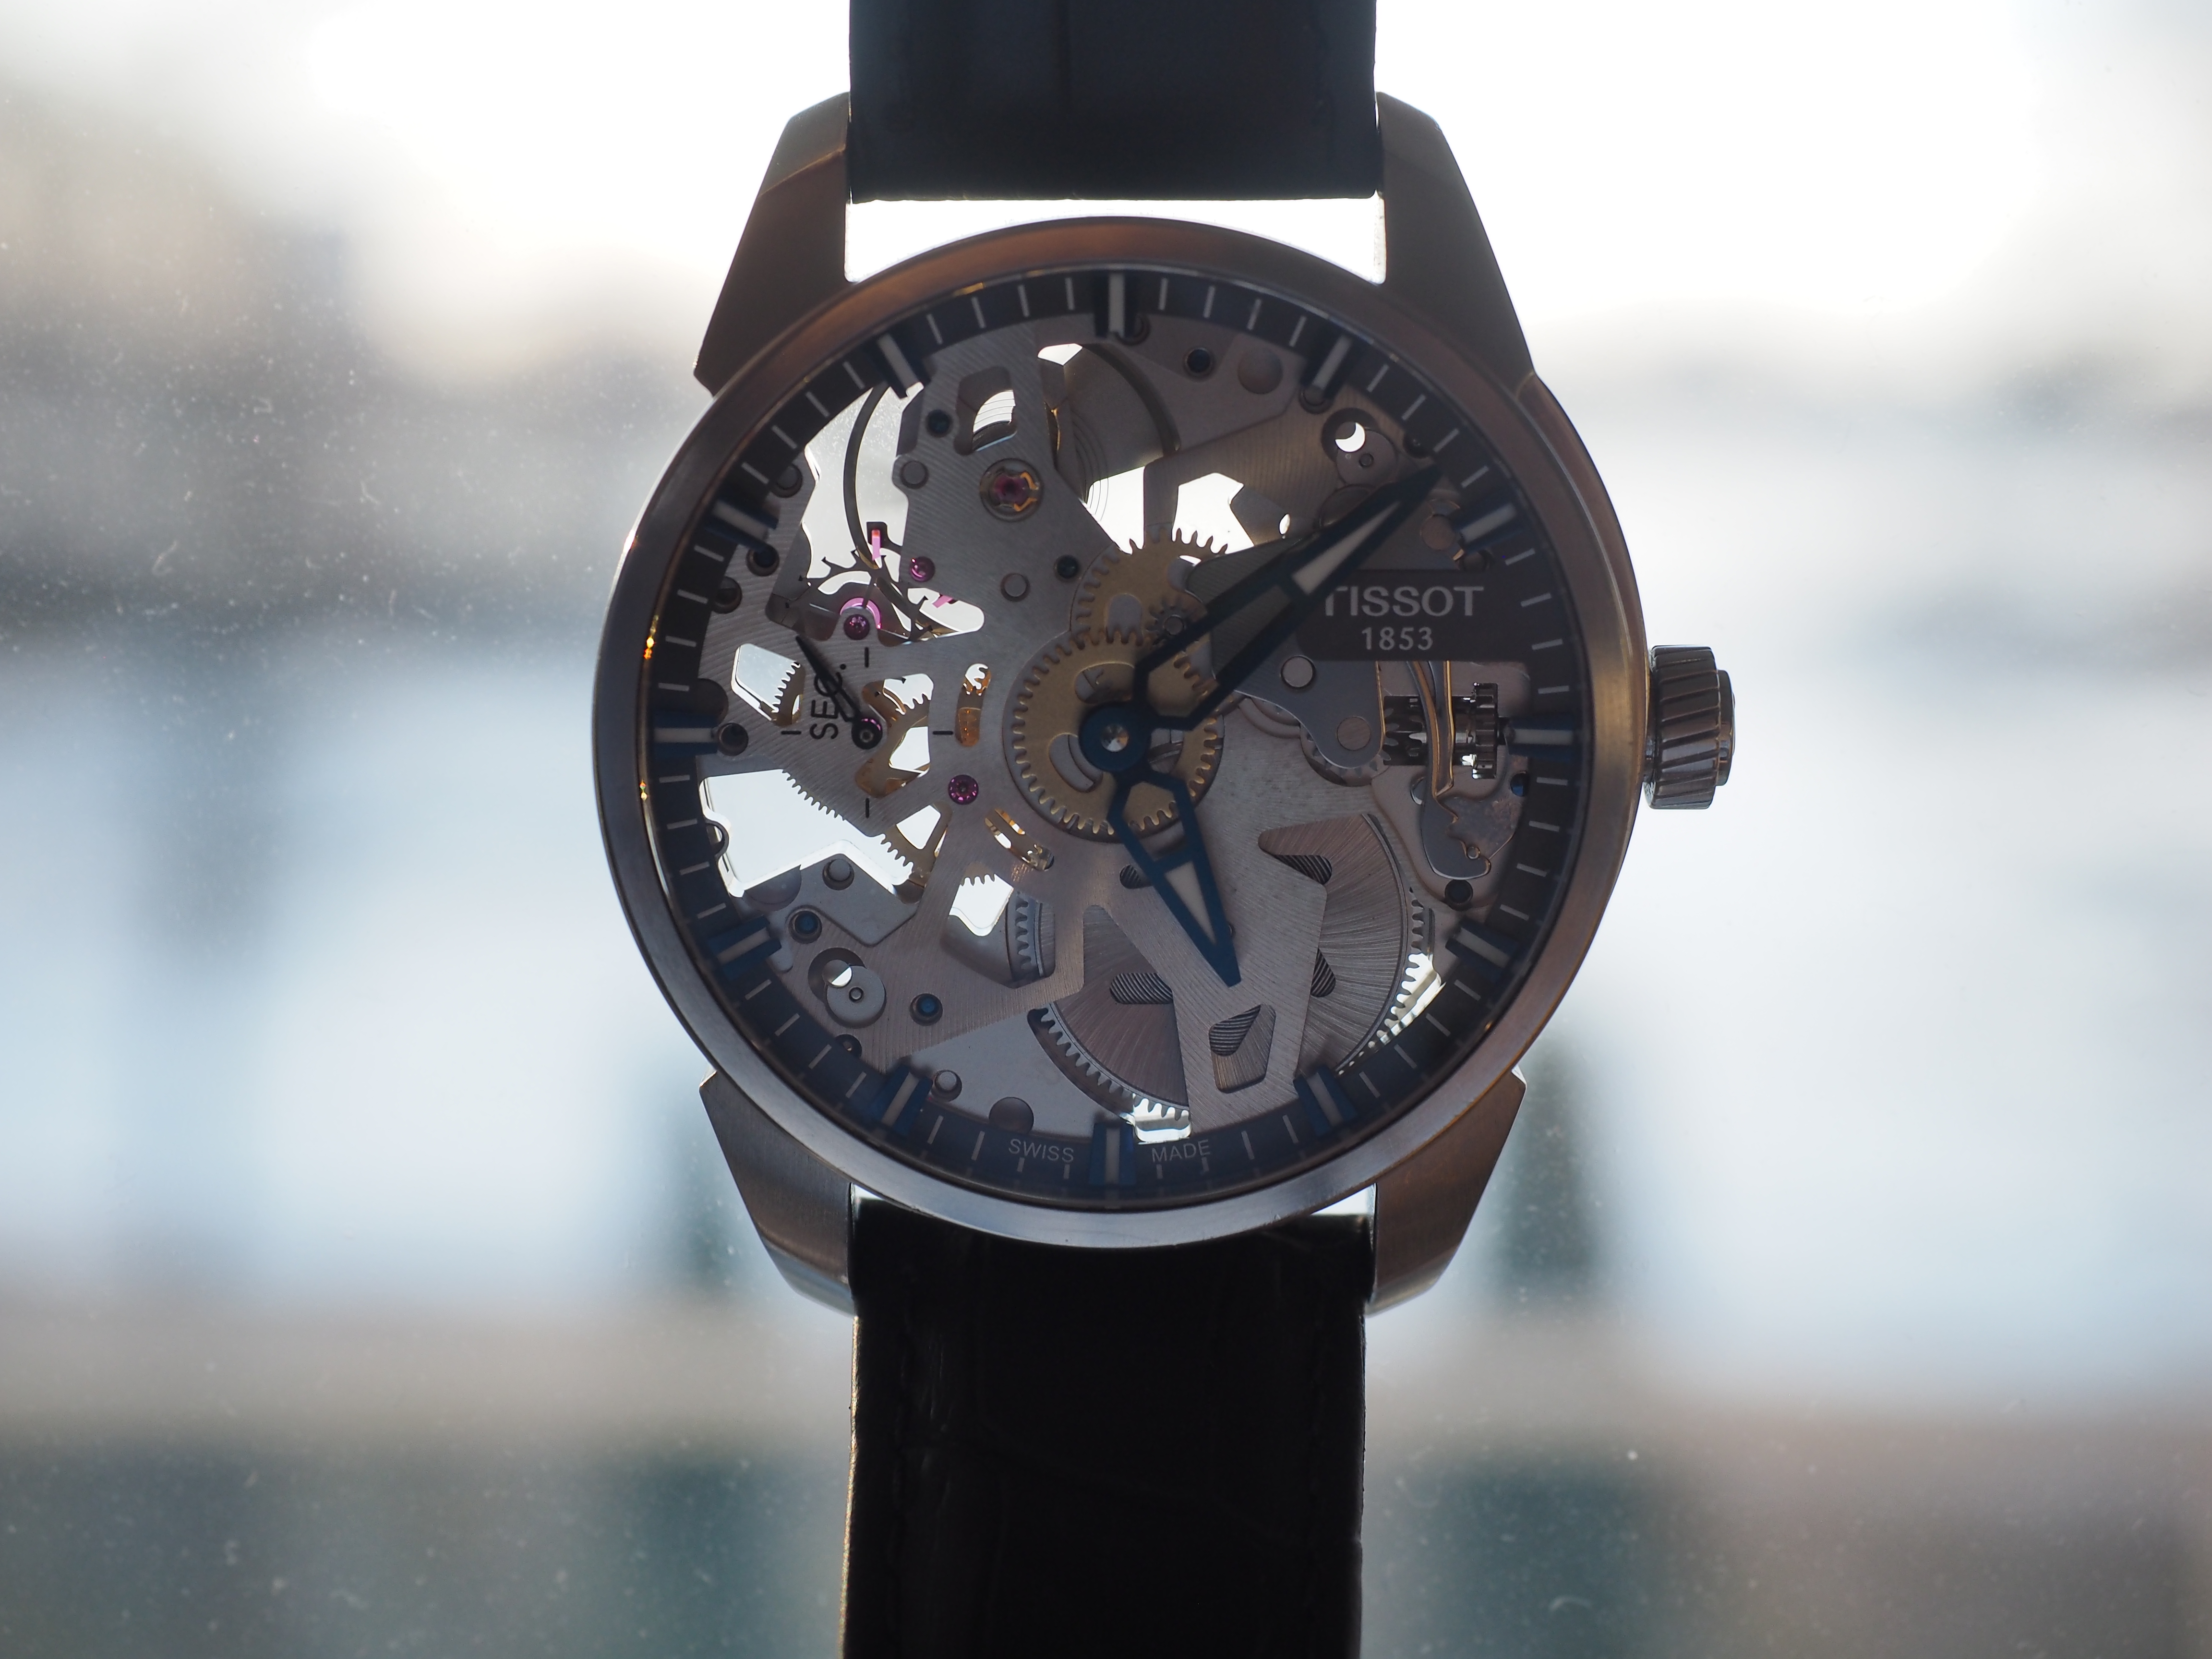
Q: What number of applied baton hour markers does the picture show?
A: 12